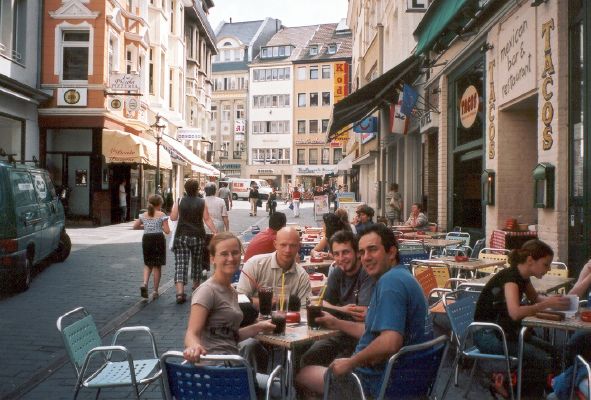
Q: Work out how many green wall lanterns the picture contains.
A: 2